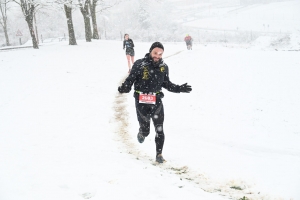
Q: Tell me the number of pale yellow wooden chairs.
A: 0